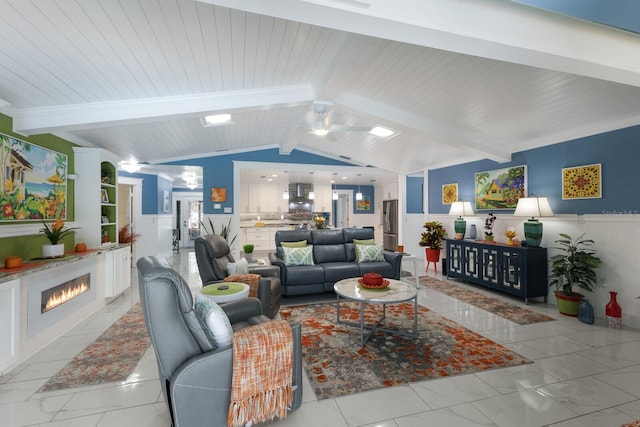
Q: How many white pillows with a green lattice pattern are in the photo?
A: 2